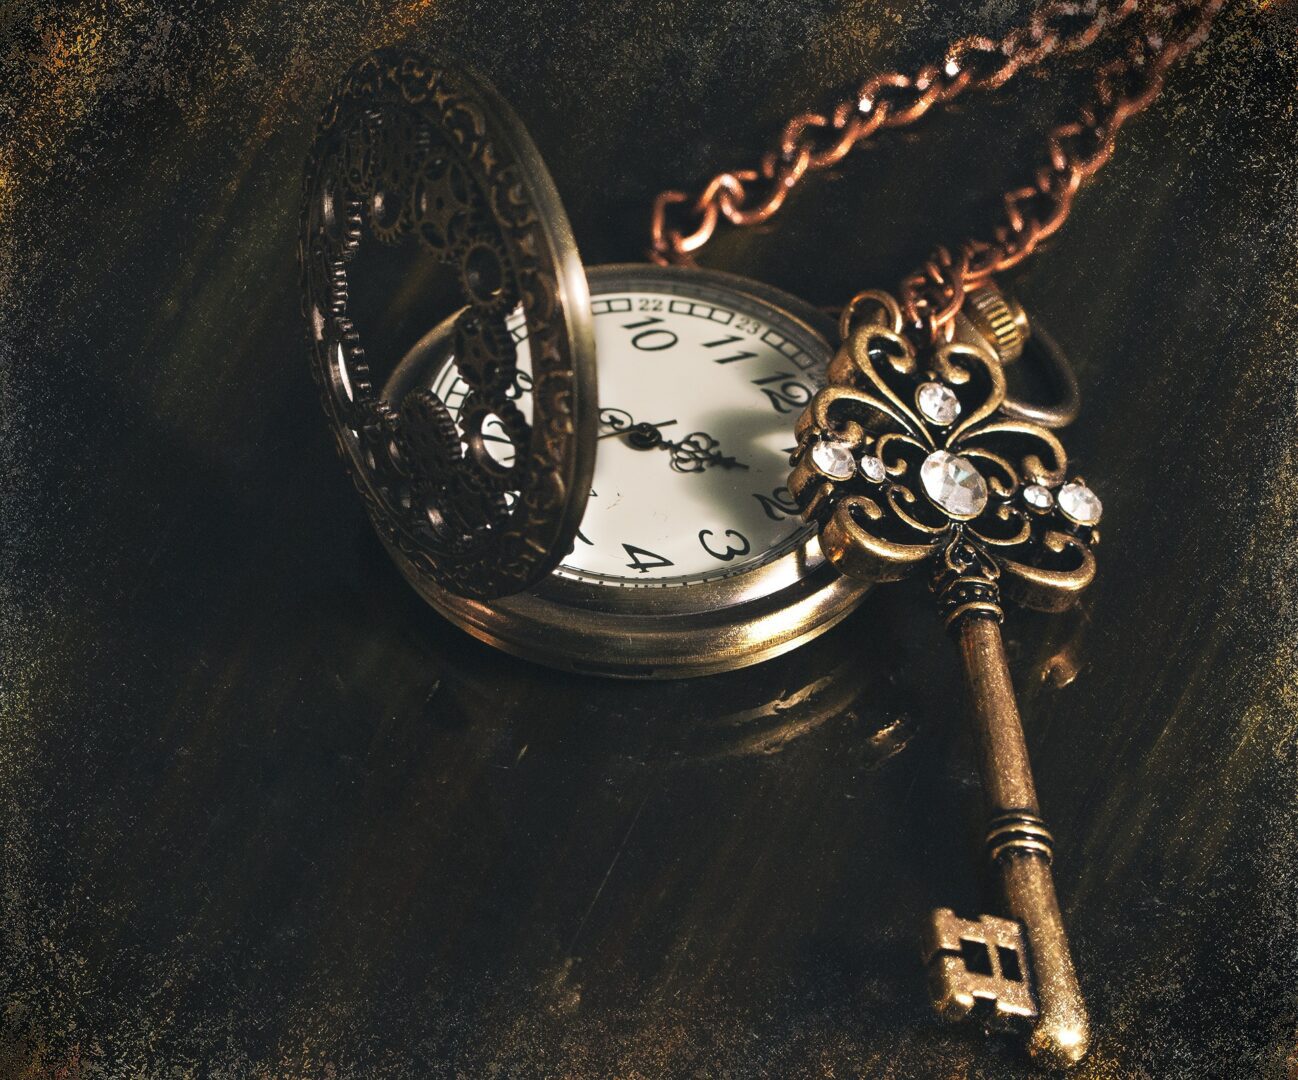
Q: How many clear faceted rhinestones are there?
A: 6